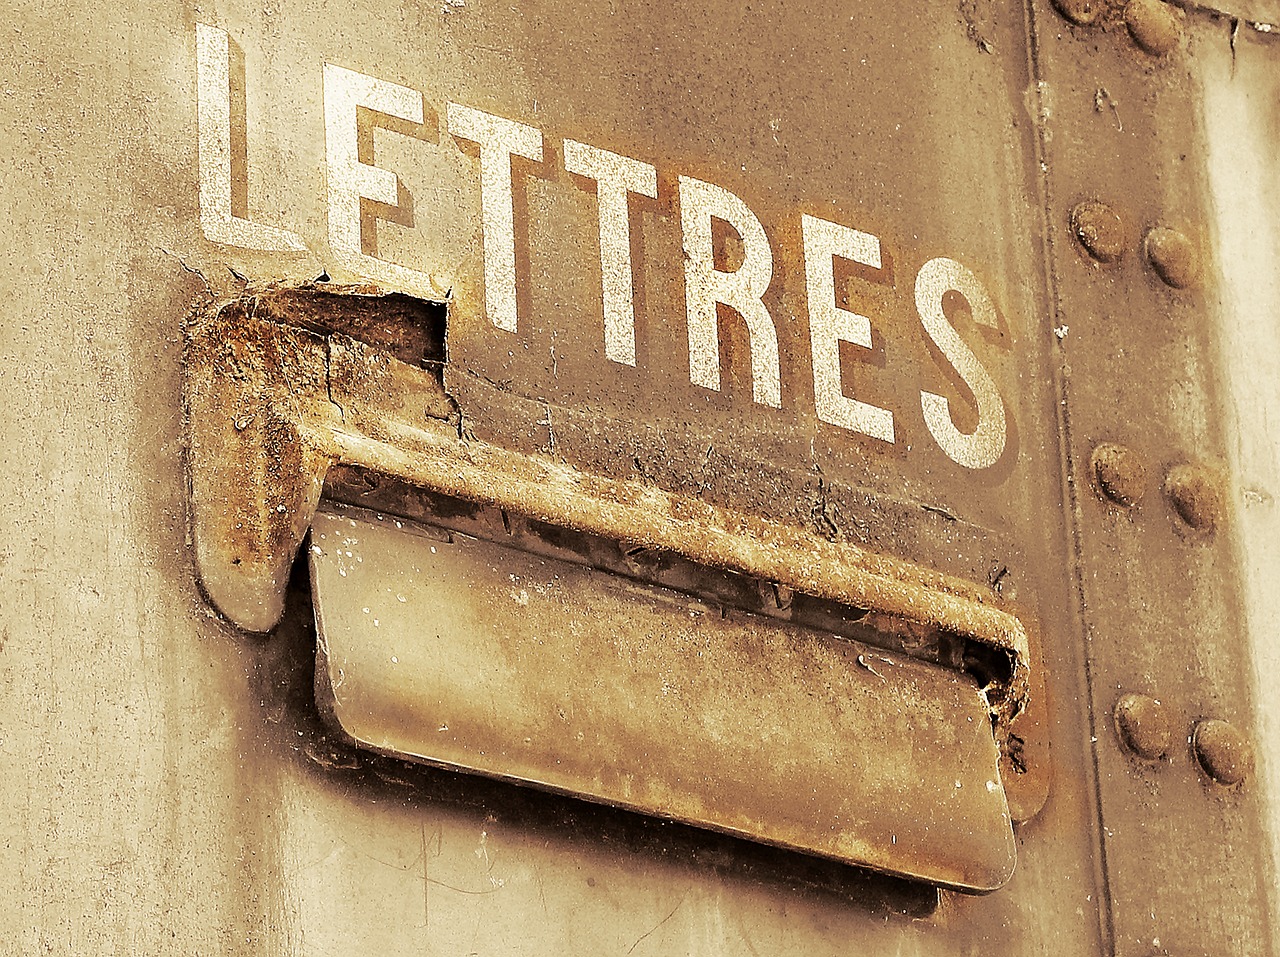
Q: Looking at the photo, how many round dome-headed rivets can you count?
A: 8